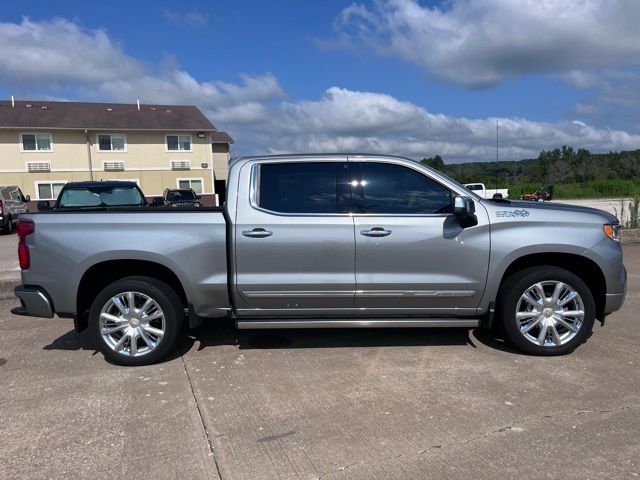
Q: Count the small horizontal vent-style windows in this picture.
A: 3